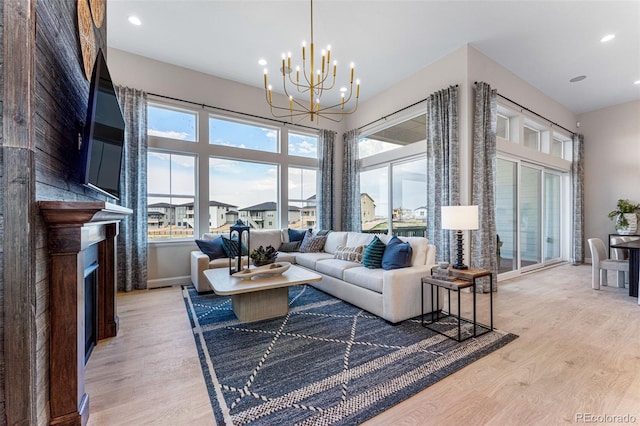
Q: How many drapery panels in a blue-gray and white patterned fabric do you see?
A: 6